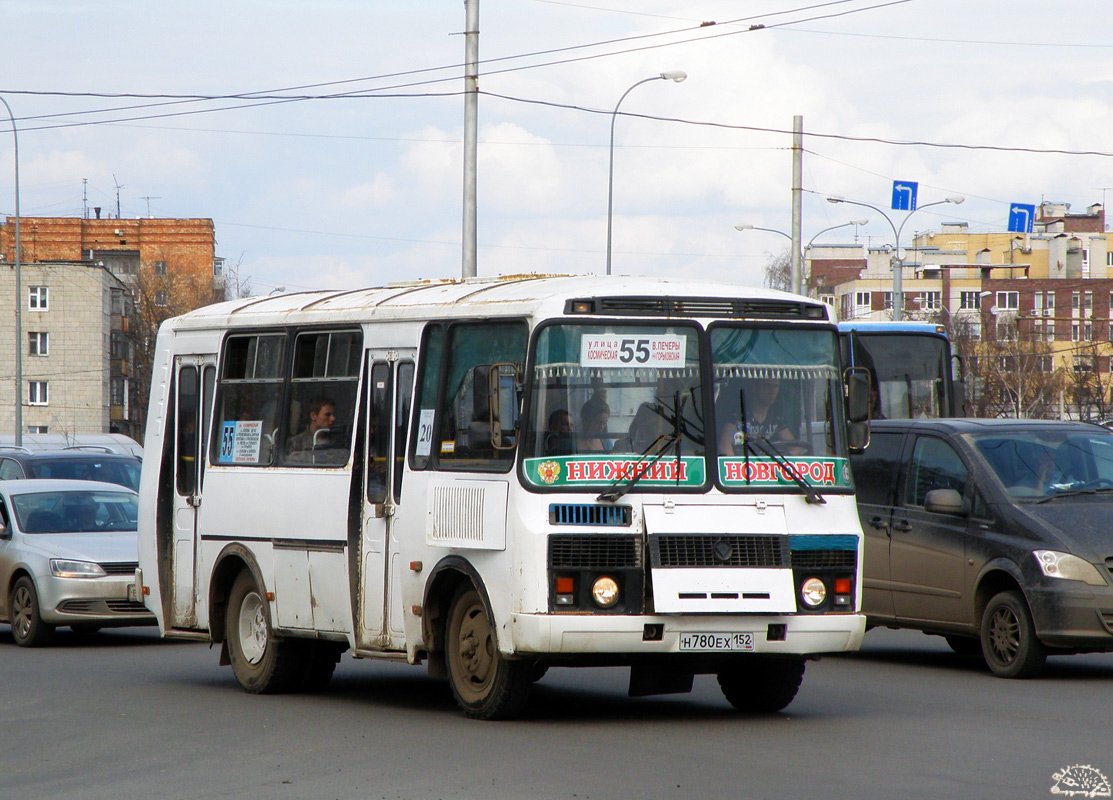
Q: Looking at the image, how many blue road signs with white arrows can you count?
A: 2